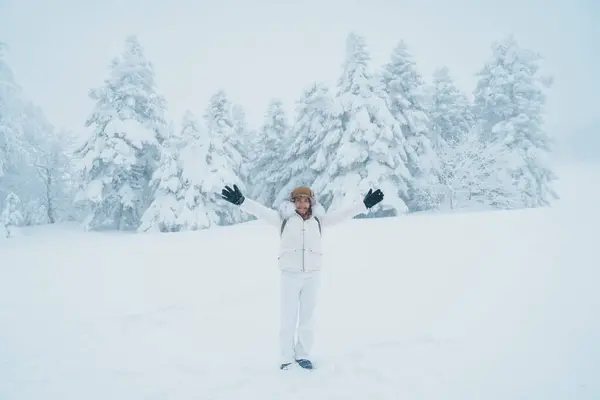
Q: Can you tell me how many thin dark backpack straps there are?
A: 2